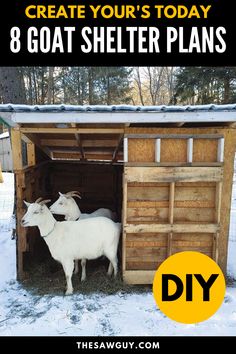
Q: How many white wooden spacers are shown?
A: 4